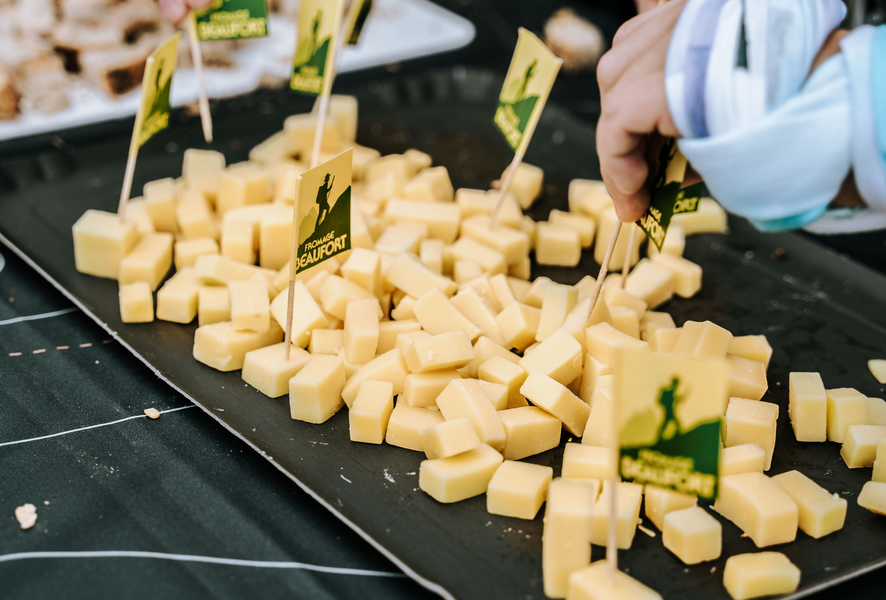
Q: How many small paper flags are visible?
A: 9